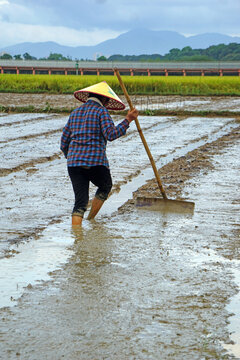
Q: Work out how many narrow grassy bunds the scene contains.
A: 1